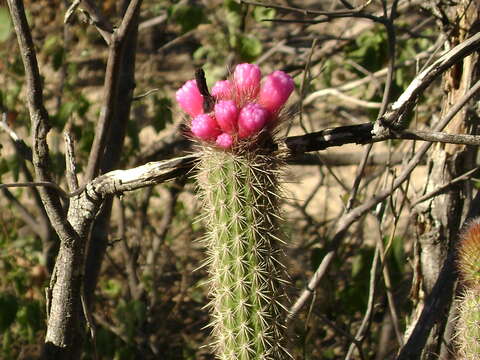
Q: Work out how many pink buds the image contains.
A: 8